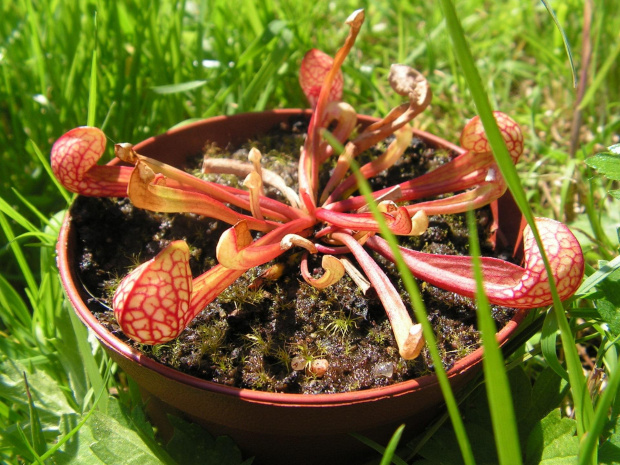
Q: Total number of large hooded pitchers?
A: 5